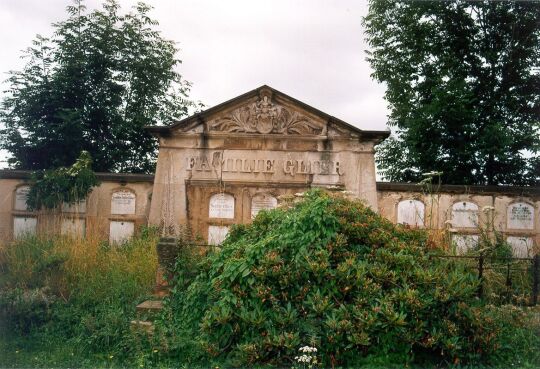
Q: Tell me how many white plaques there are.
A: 14